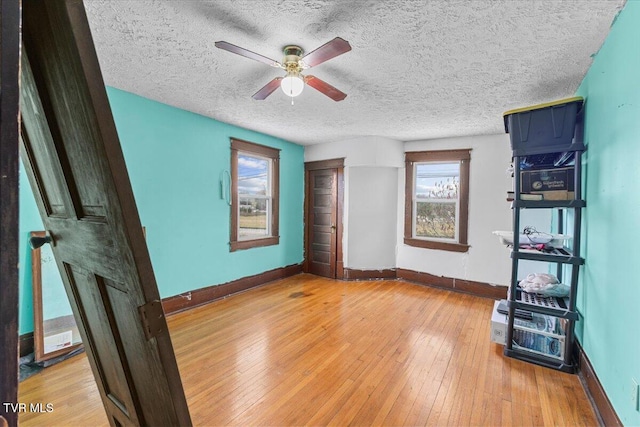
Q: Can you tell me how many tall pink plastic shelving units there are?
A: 0